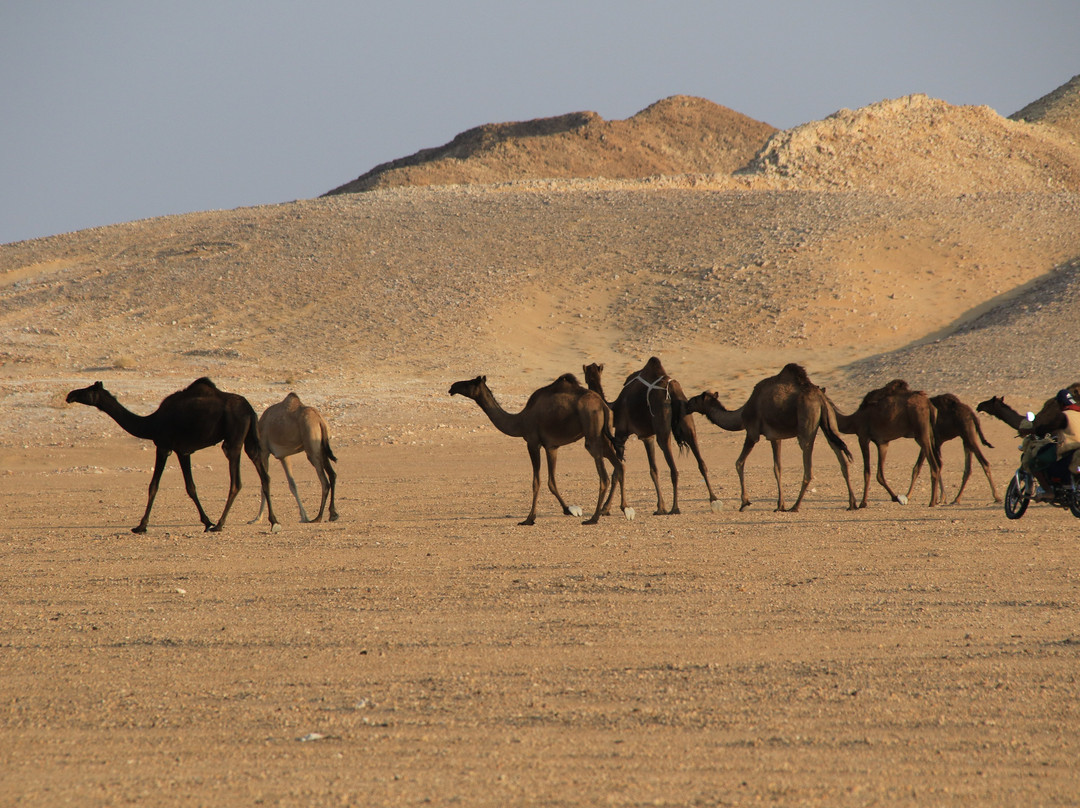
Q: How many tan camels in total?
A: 1